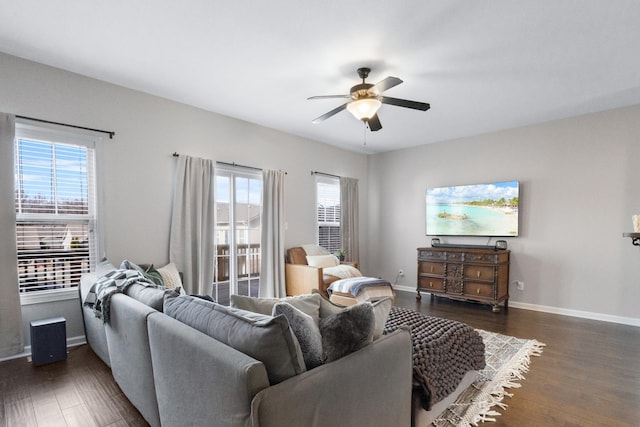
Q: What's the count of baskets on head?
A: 0